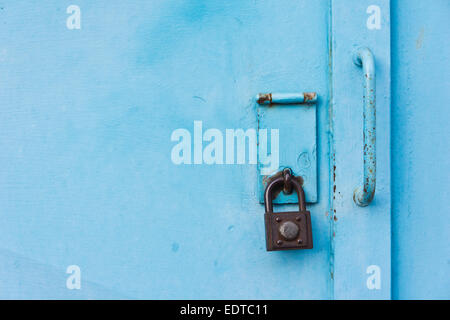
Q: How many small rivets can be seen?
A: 4